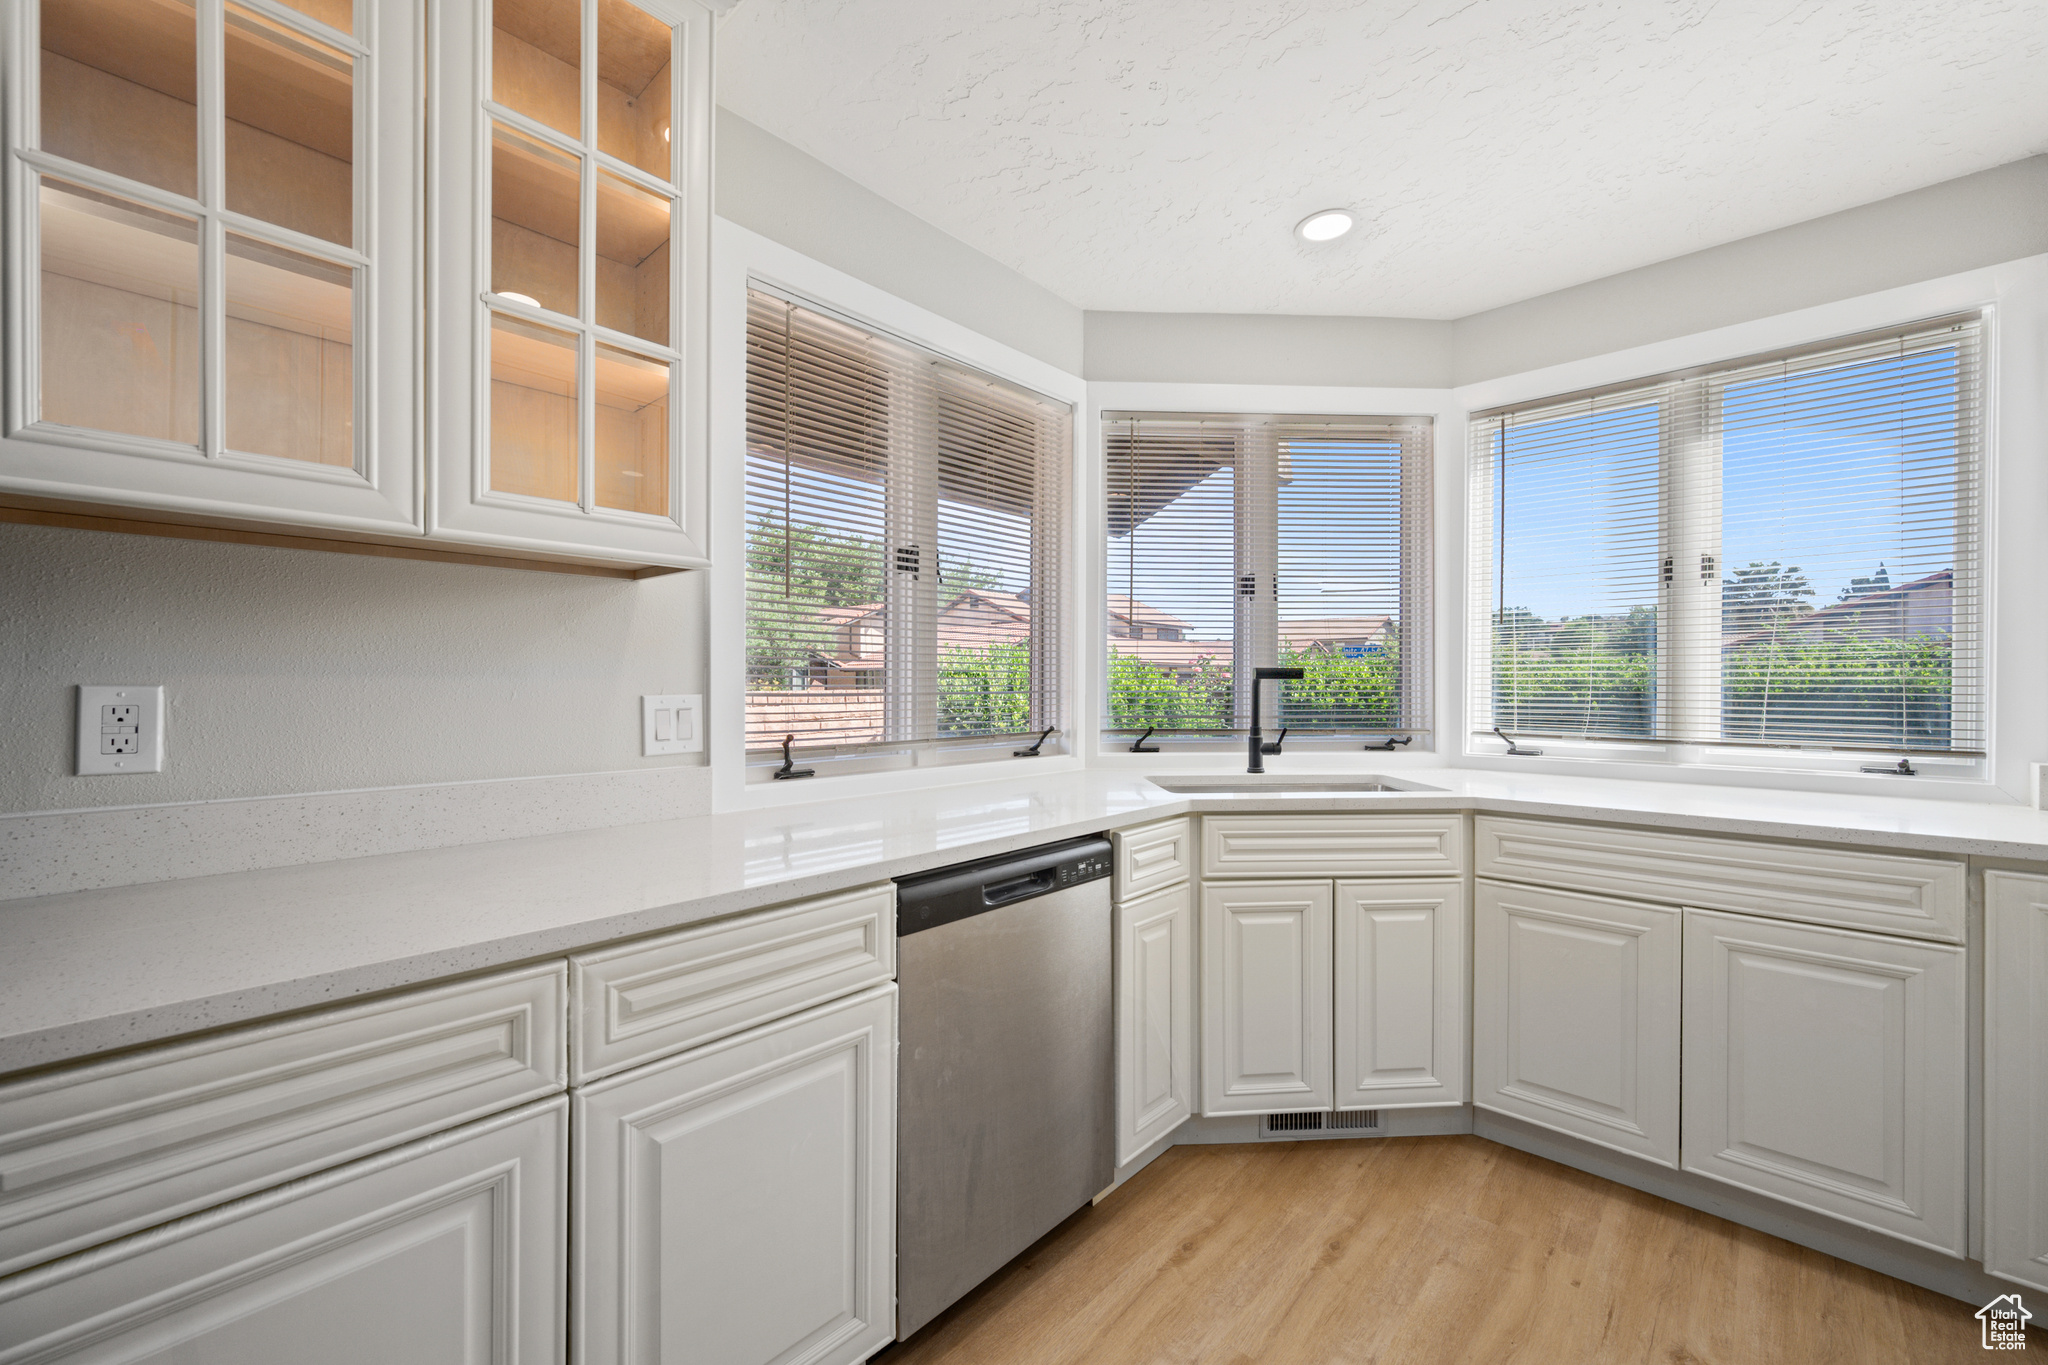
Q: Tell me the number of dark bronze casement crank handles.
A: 6